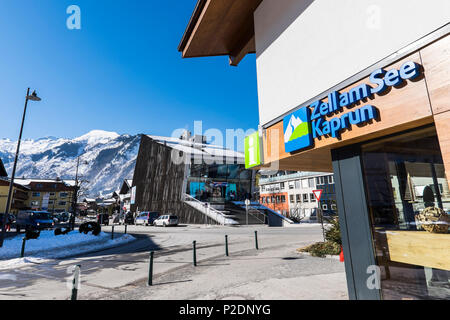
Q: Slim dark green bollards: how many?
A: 8